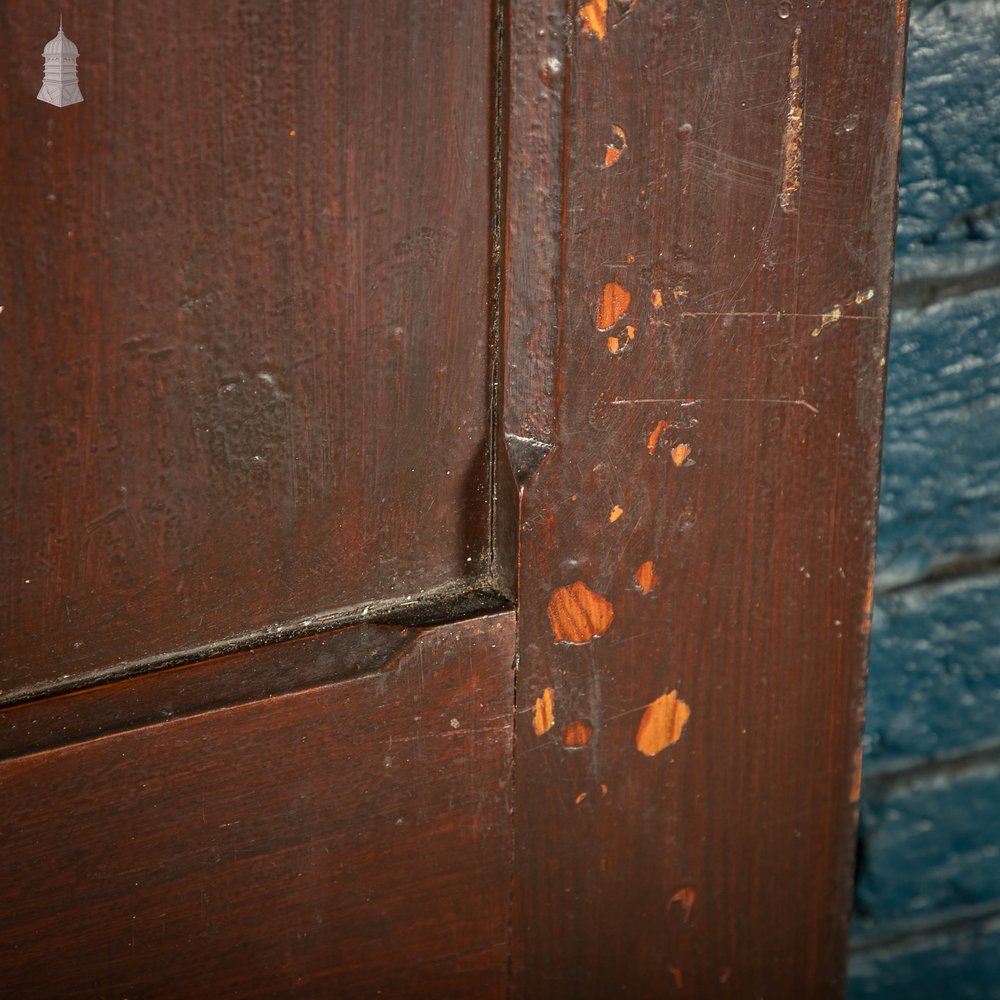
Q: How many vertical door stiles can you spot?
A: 1